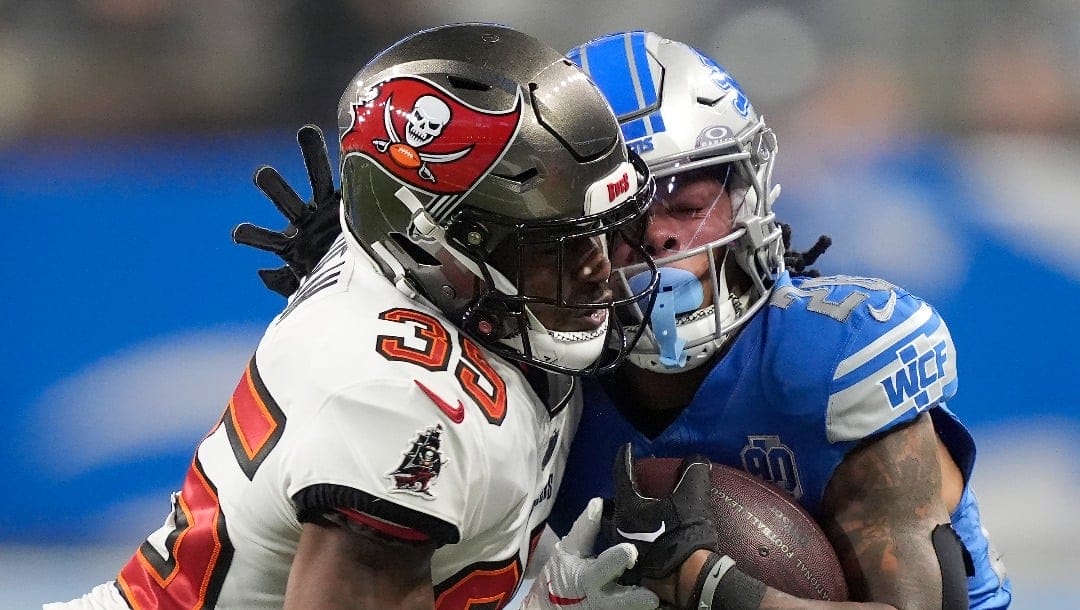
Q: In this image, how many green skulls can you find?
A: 0